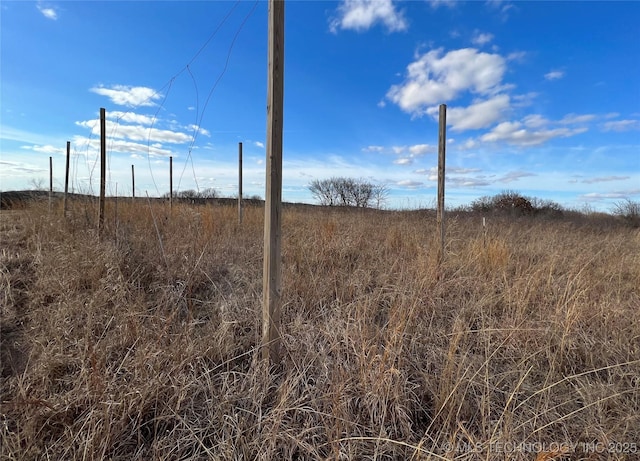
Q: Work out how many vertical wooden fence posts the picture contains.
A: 8